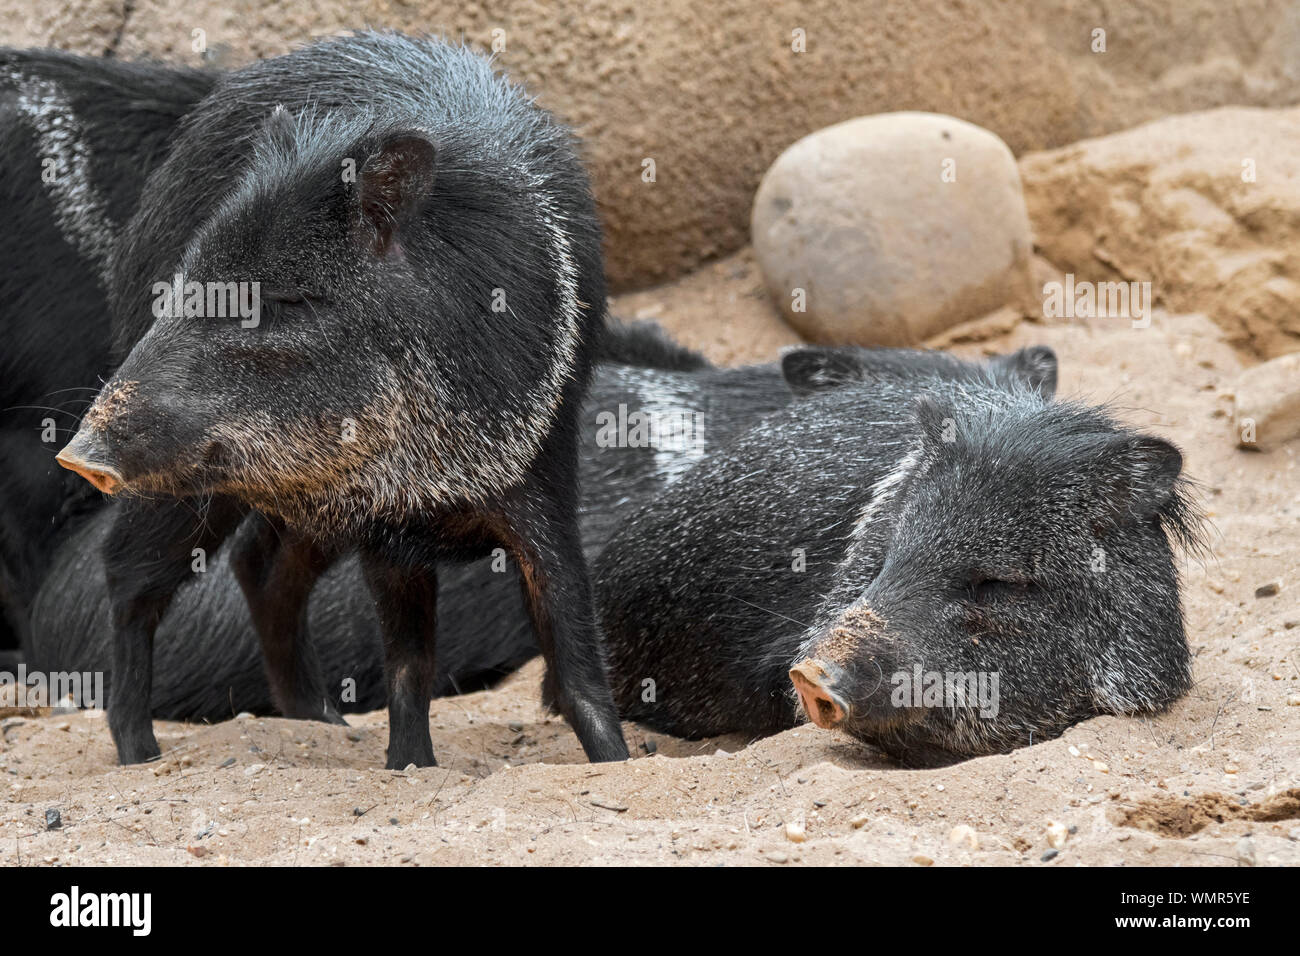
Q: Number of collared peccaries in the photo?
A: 4